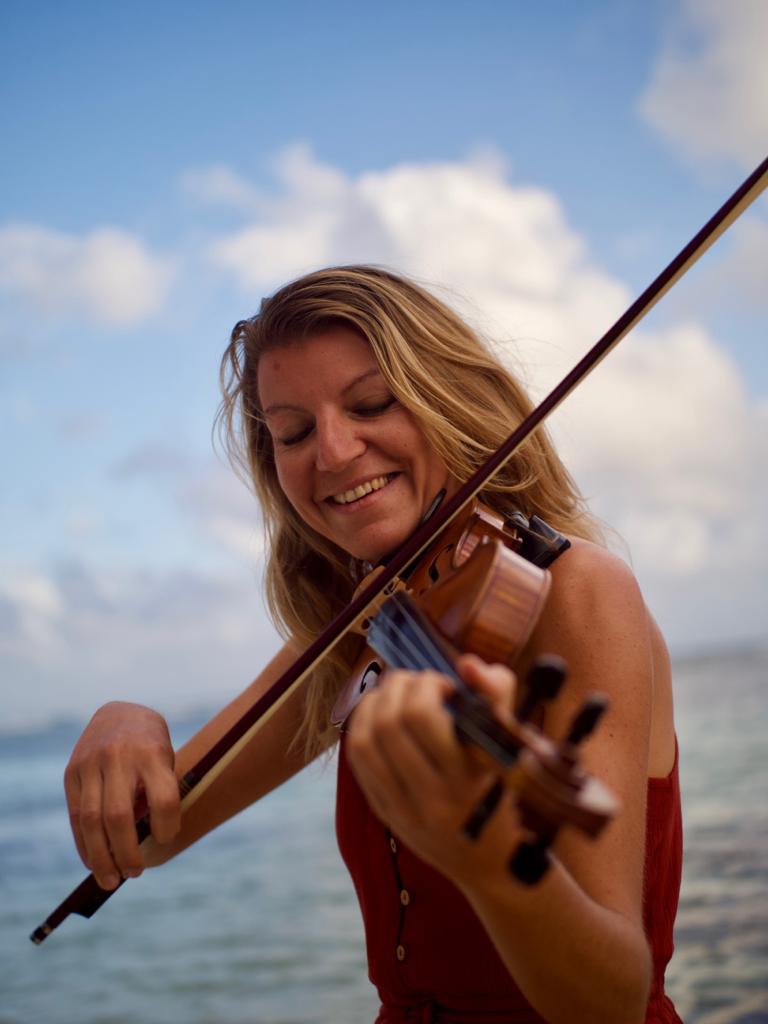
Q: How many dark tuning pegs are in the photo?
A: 4